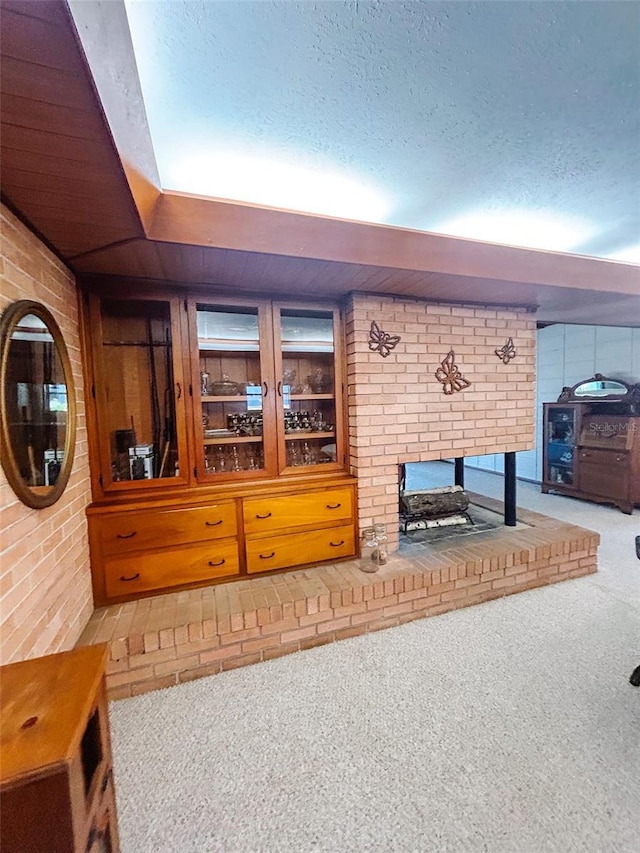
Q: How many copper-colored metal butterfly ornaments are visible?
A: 3